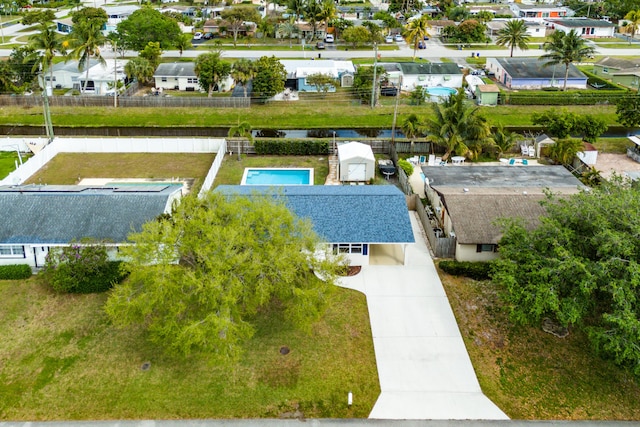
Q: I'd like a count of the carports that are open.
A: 1